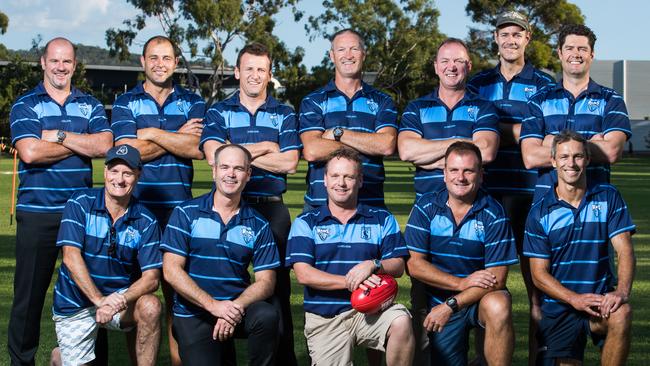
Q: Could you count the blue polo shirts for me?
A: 12